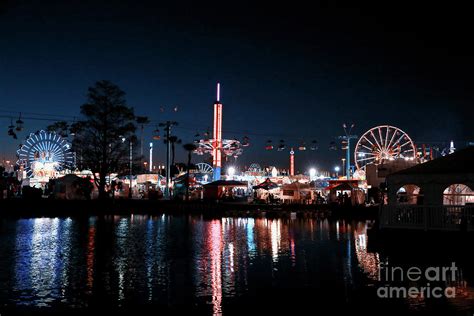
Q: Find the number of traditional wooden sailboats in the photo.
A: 0